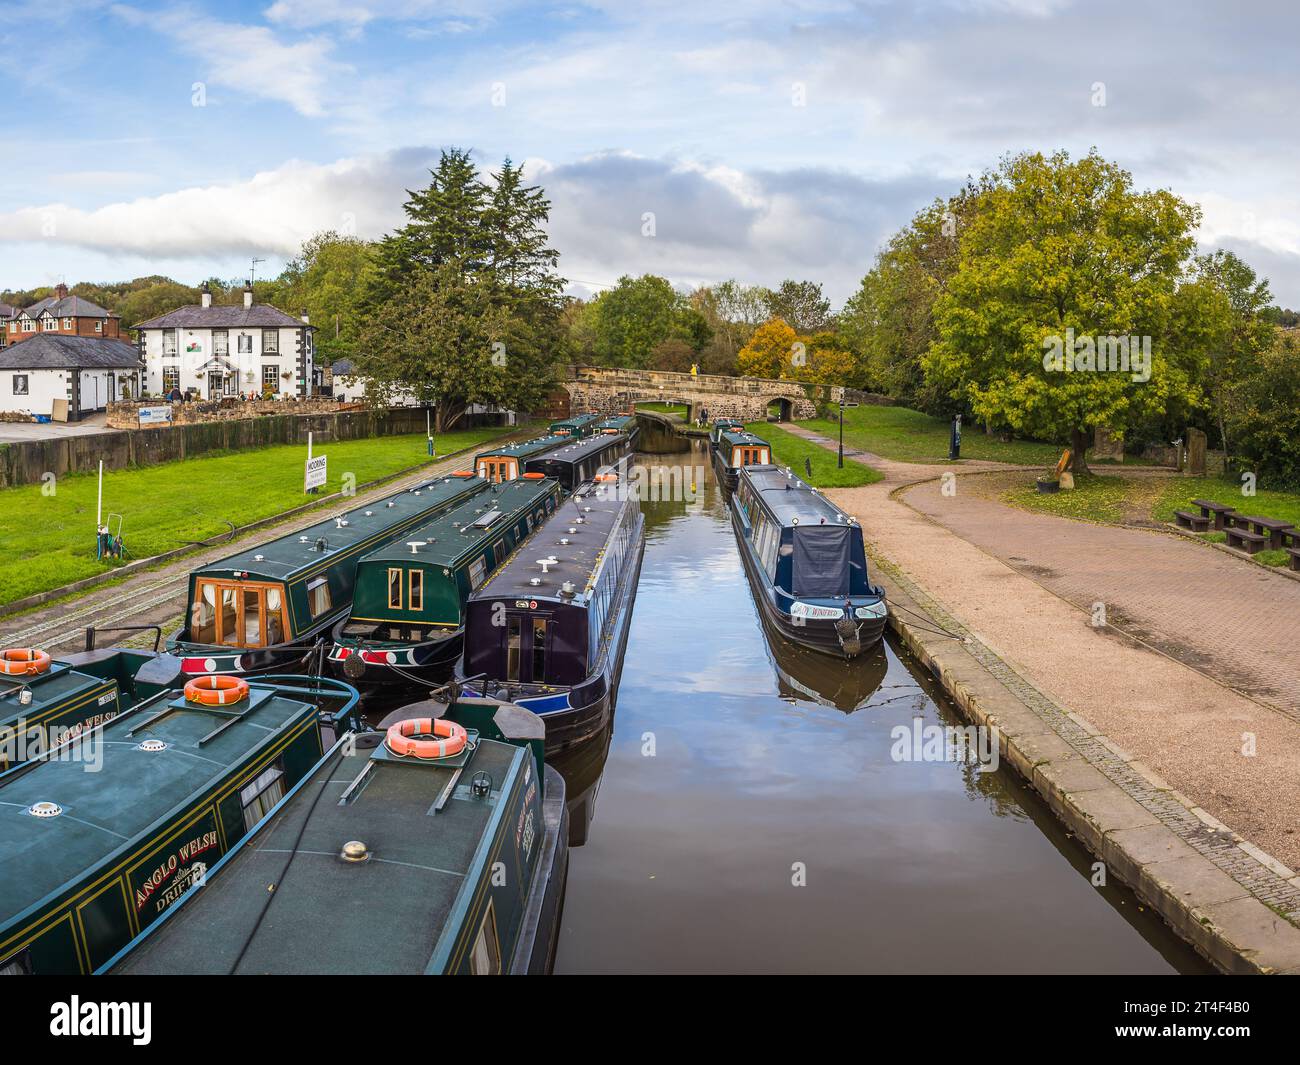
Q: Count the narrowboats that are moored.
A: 13